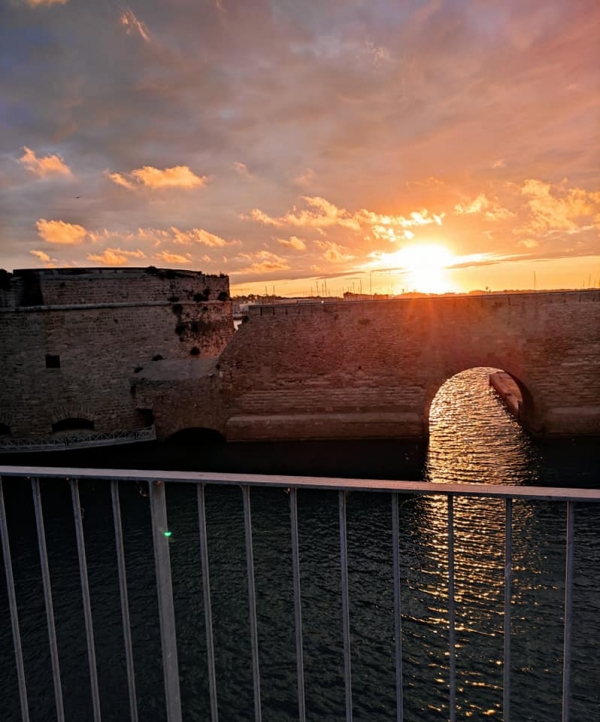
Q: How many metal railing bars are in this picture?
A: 13